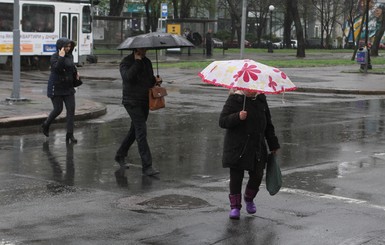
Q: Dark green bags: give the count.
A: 1